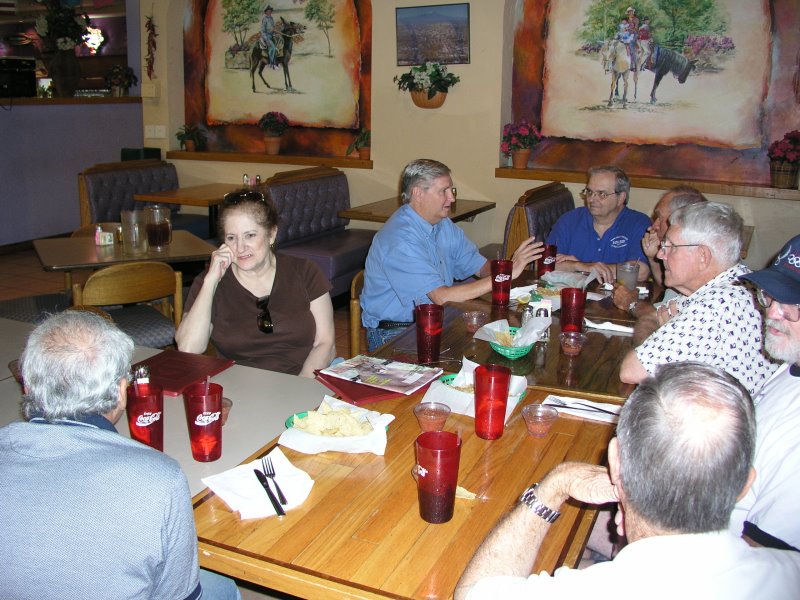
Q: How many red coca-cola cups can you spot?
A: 8